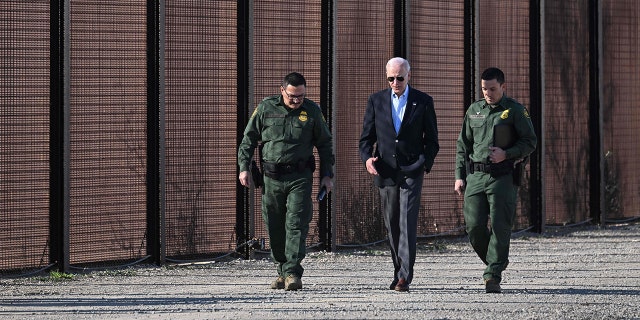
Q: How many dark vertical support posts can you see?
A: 8